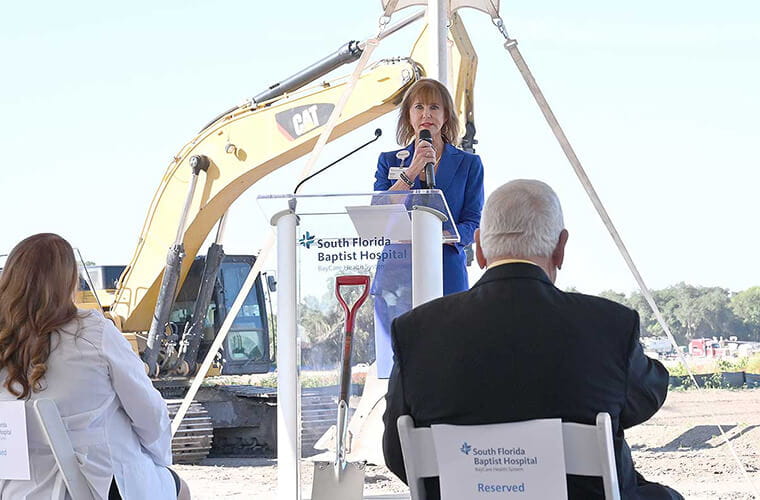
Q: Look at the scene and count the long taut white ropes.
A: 2